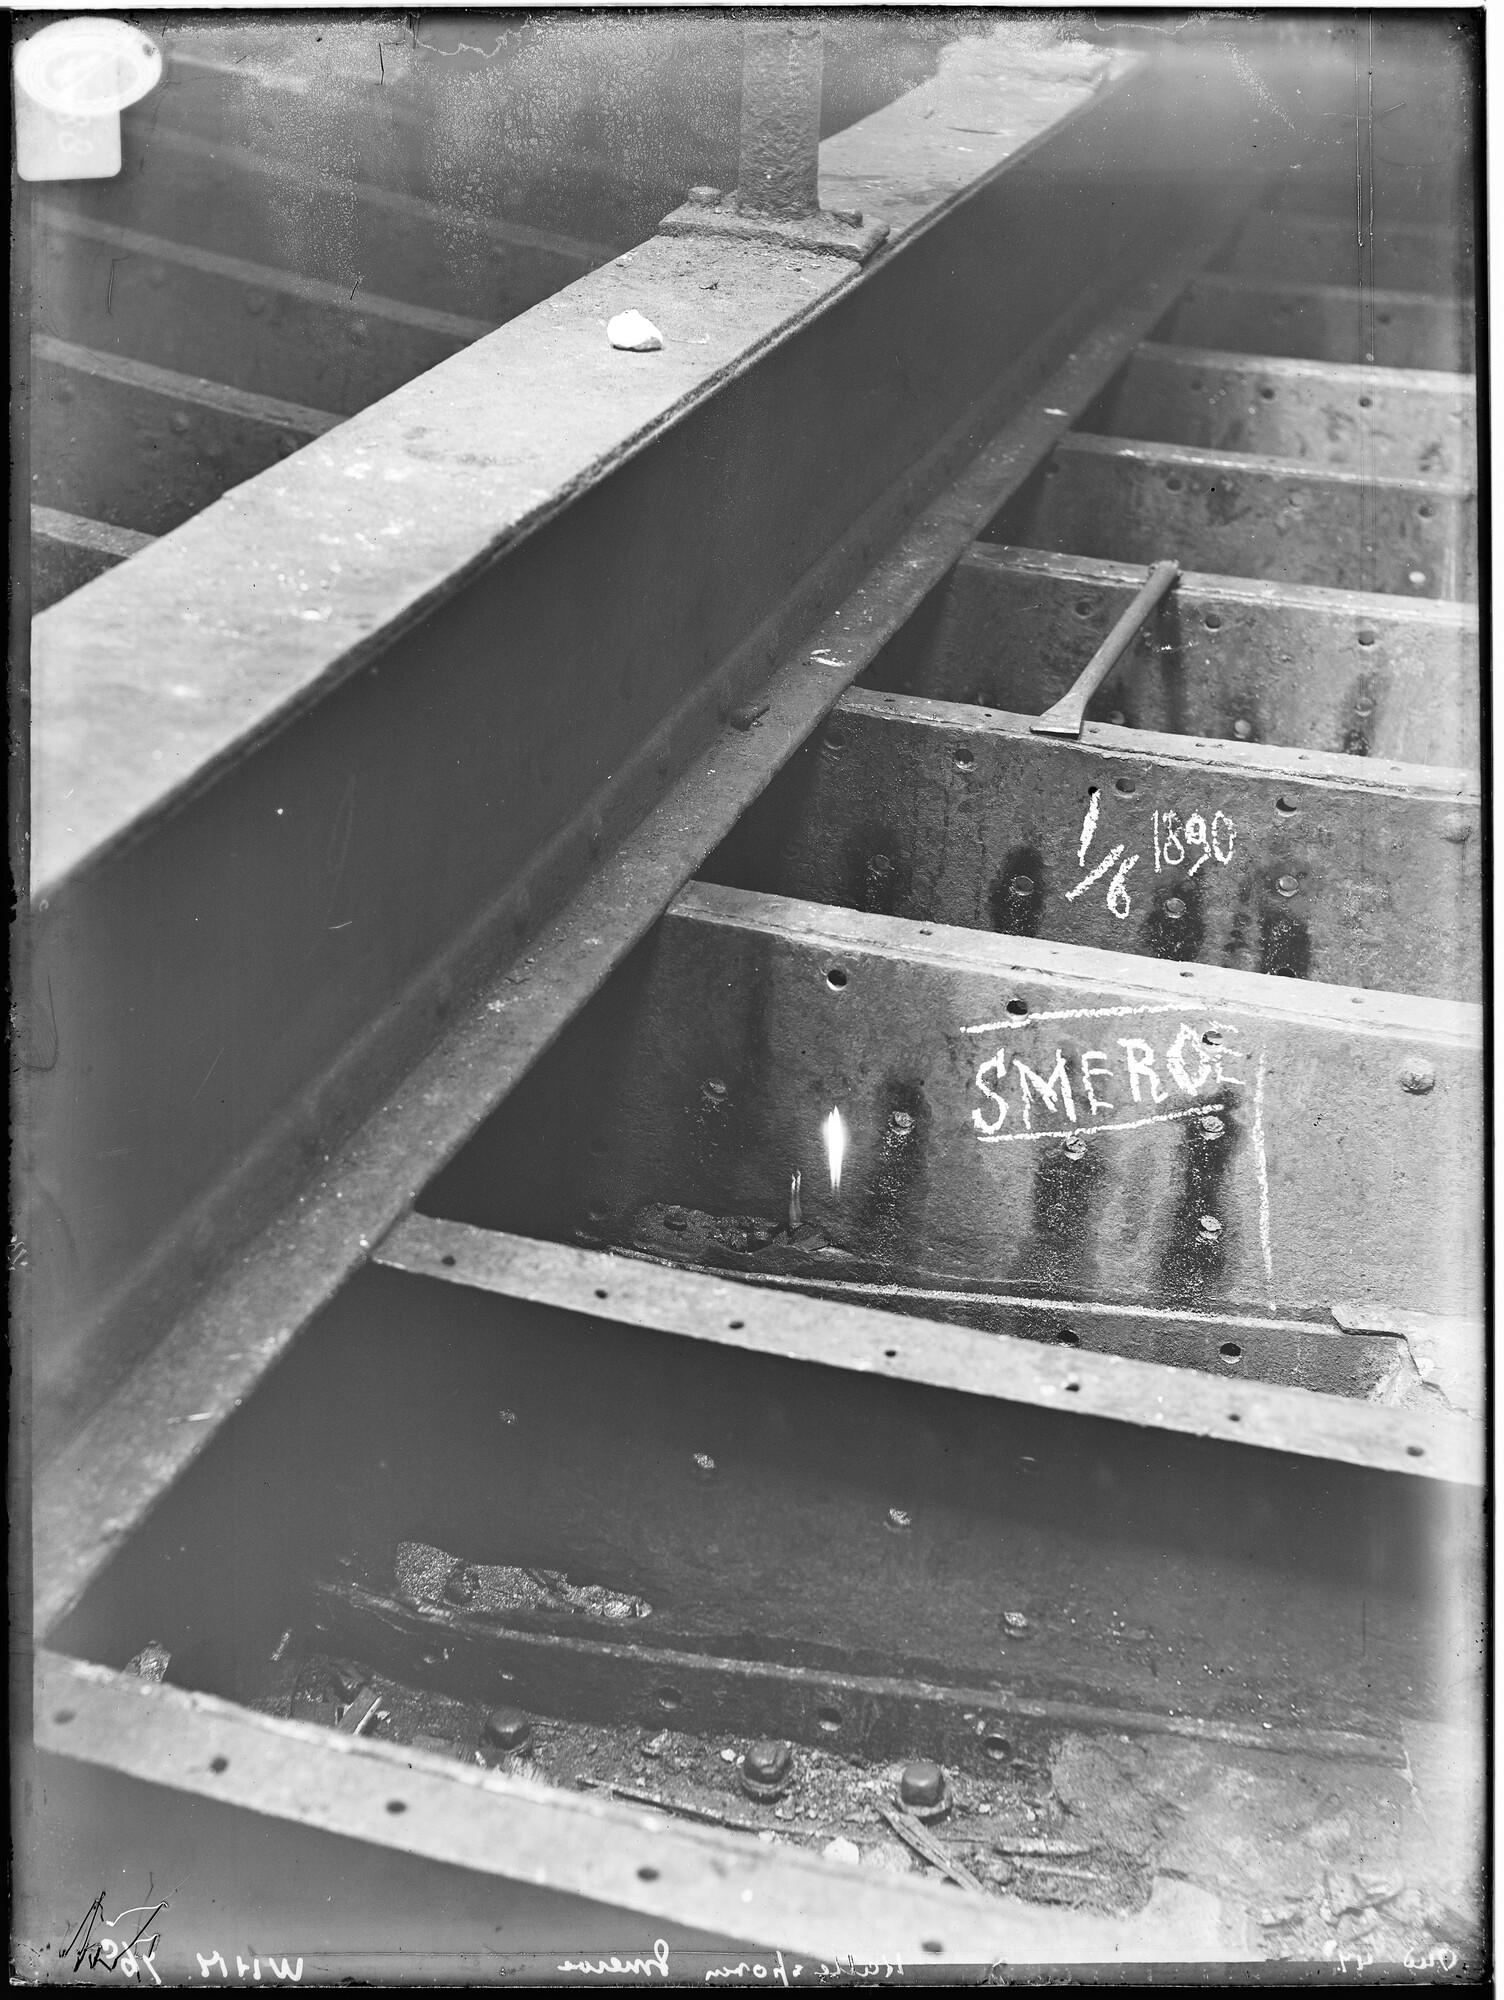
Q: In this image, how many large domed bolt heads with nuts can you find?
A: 3